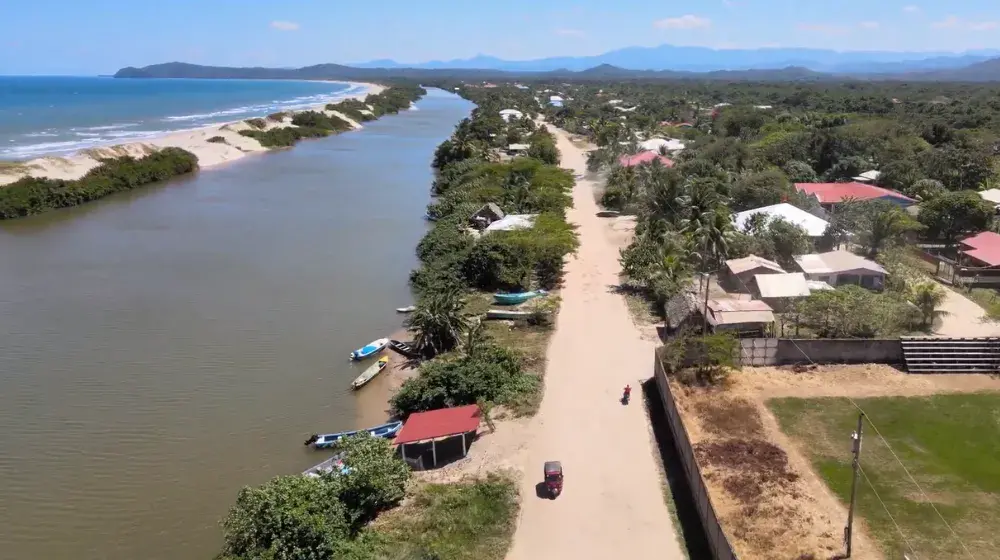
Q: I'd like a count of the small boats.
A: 8